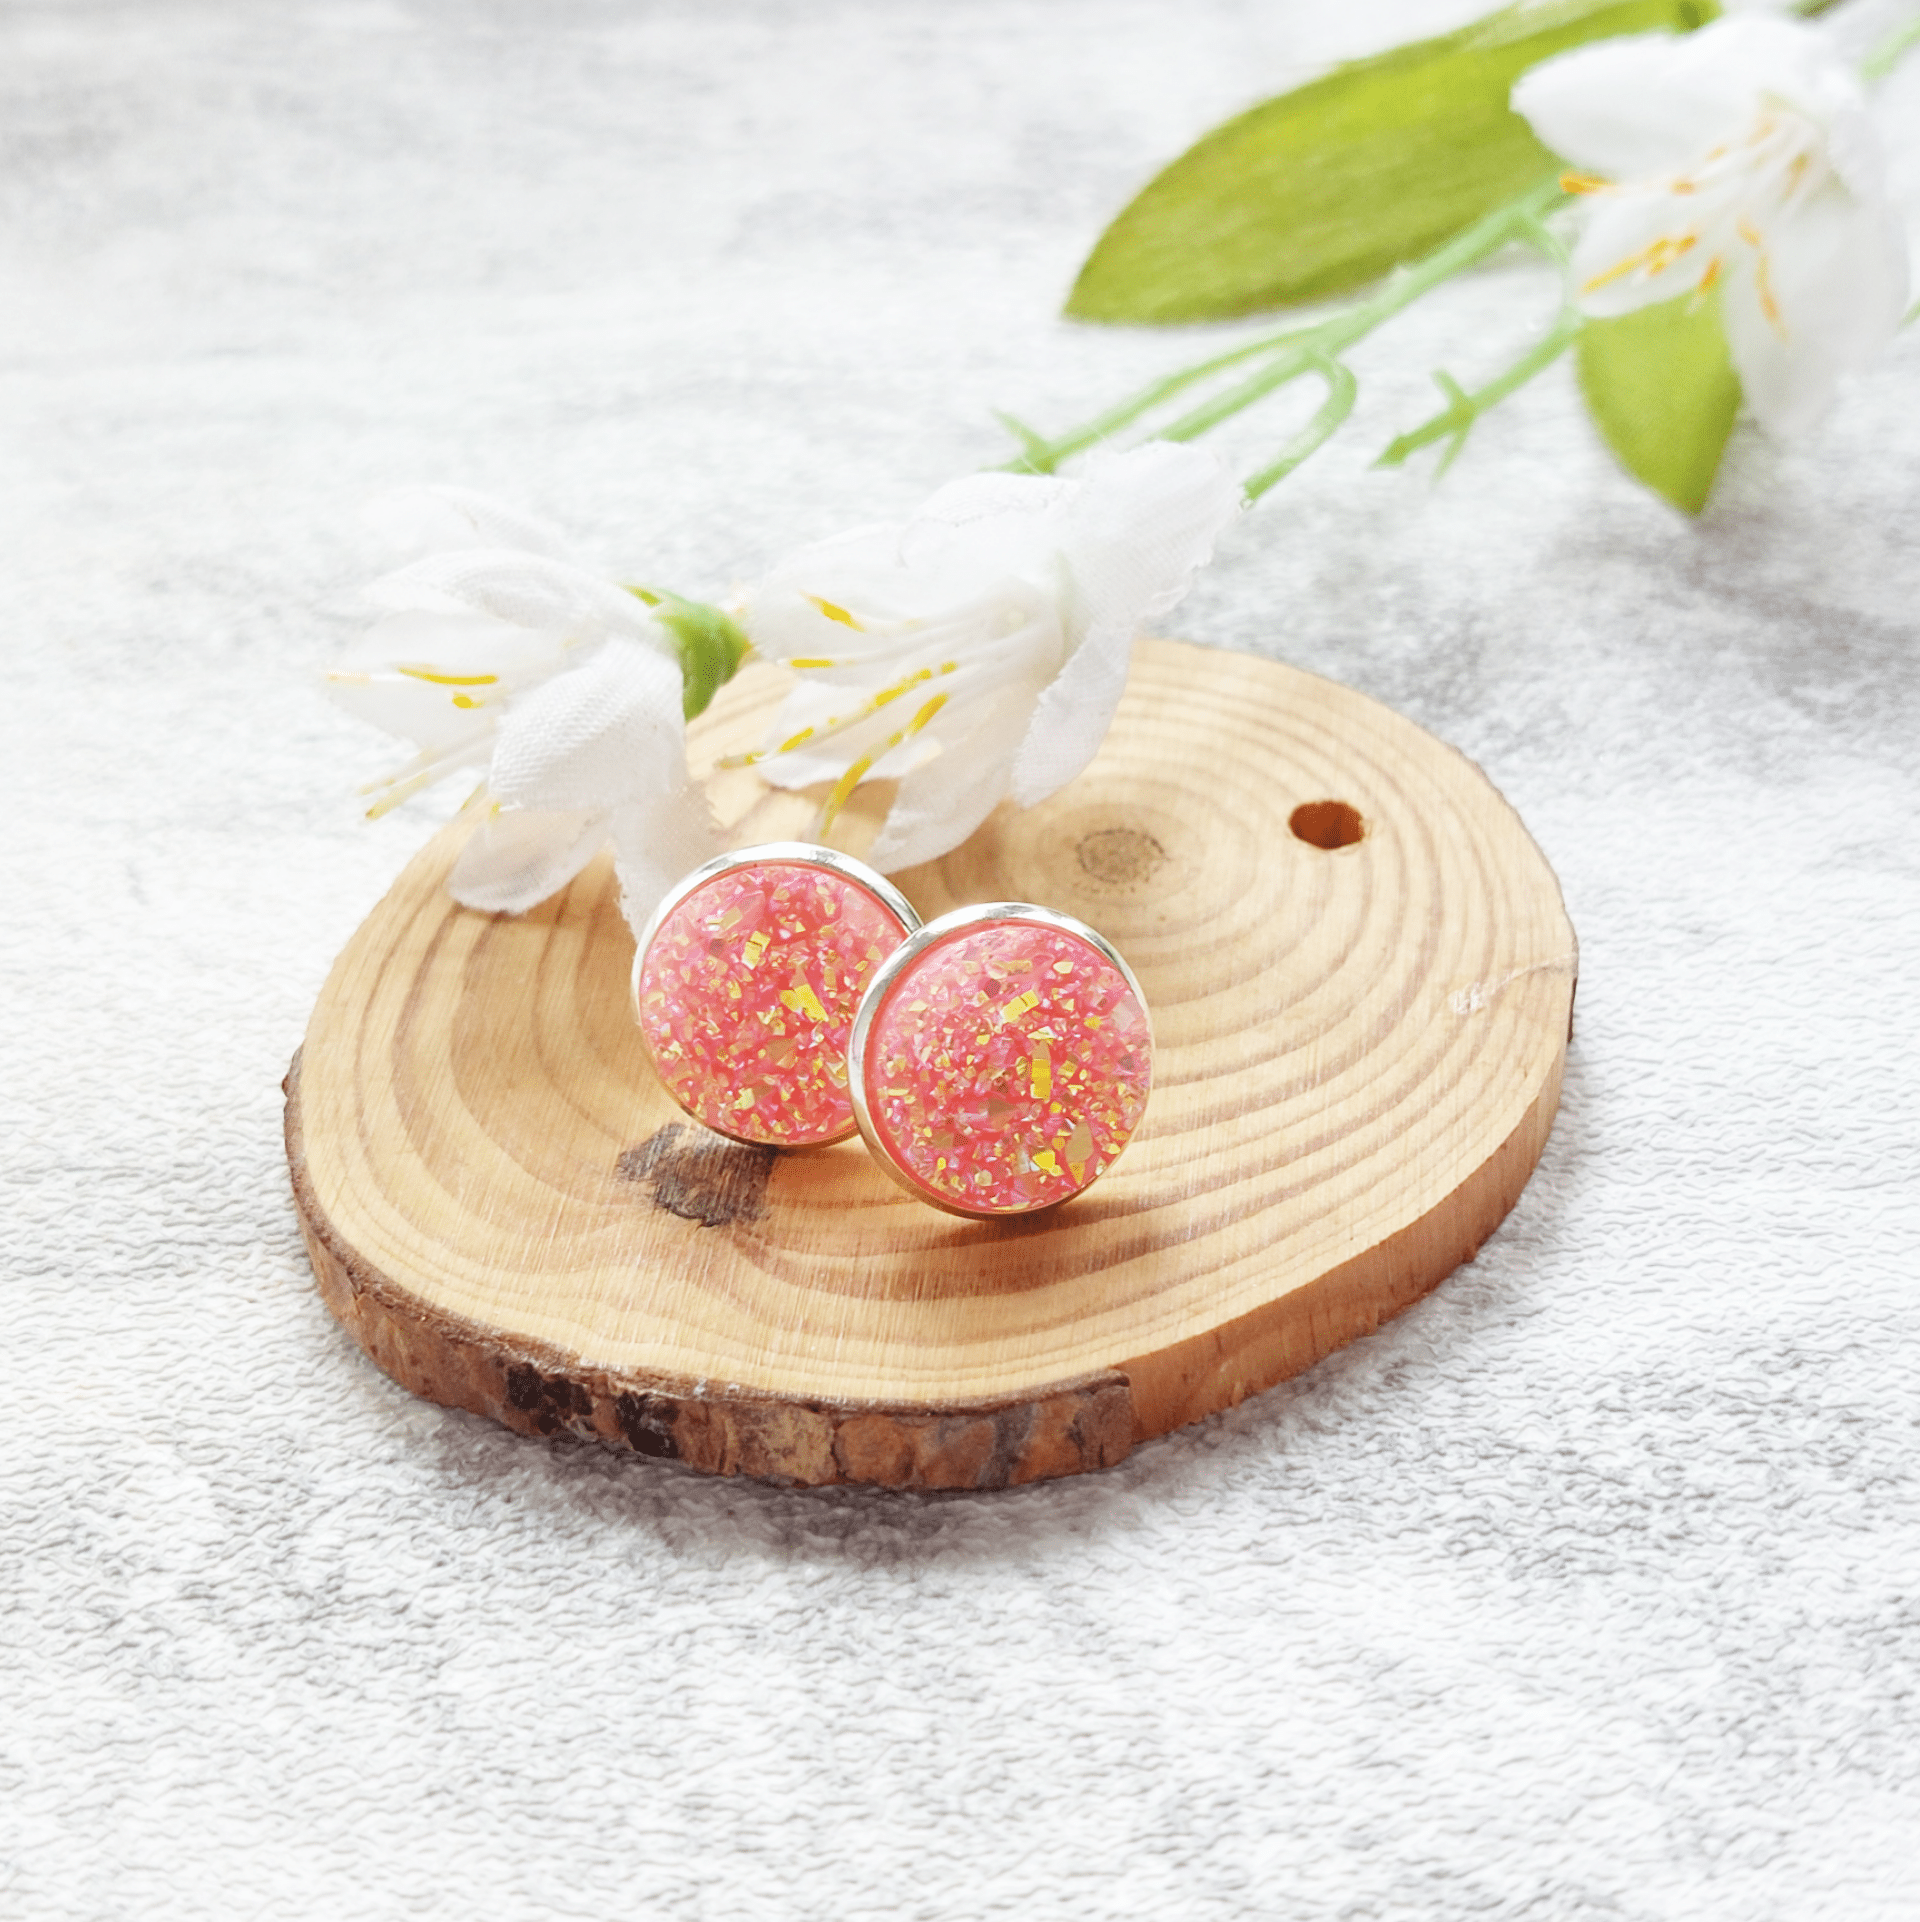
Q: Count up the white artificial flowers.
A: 3